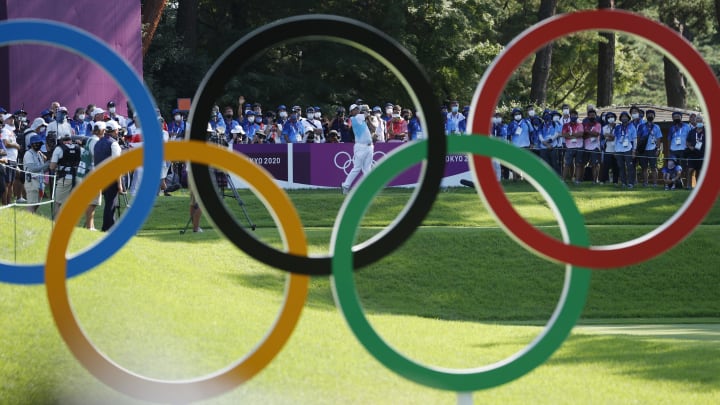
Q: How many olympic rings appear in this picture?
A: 5